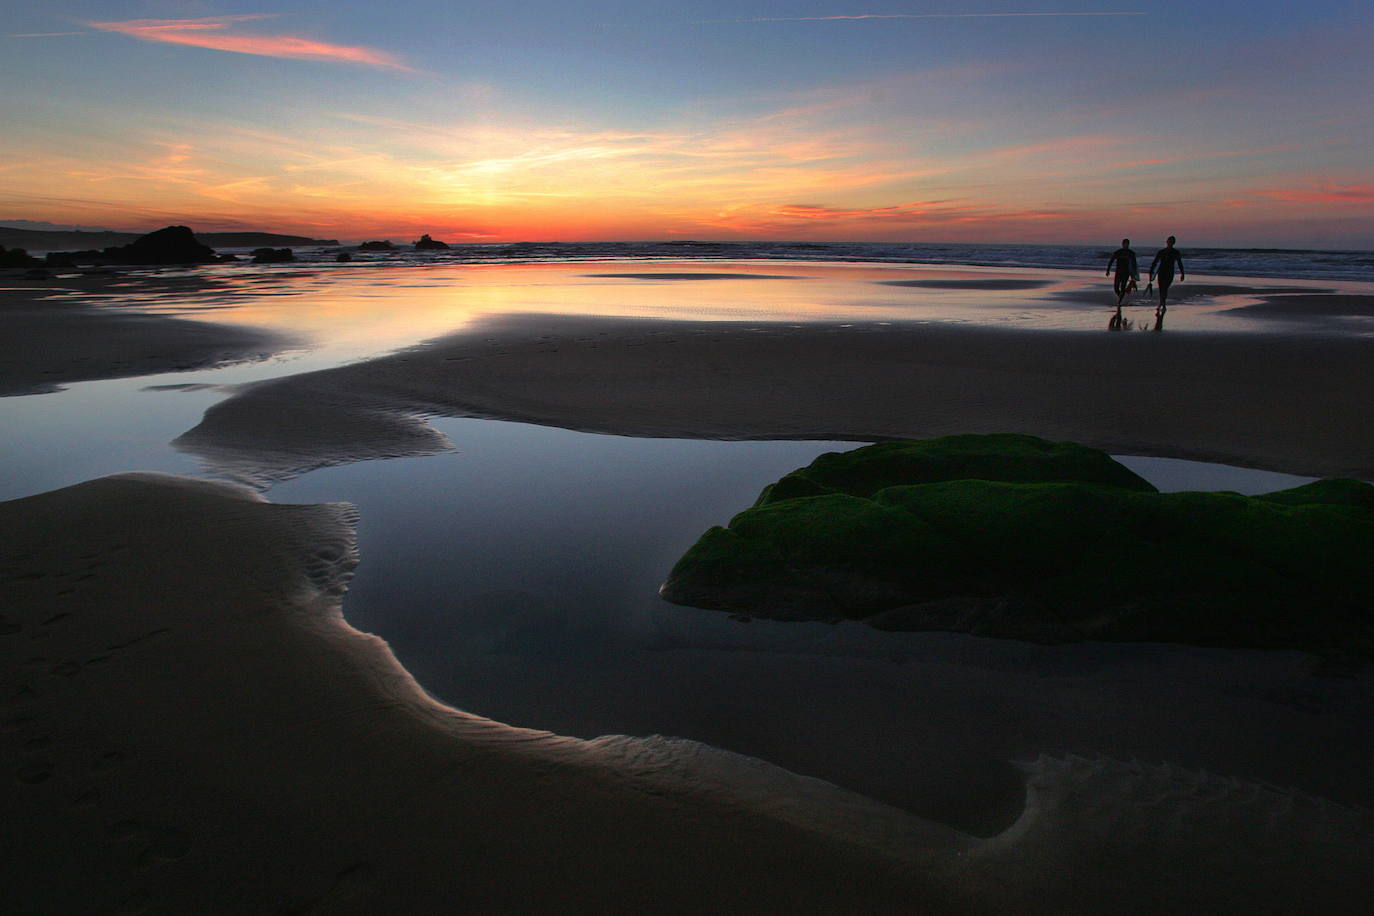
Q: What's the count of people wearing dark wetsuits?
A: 2